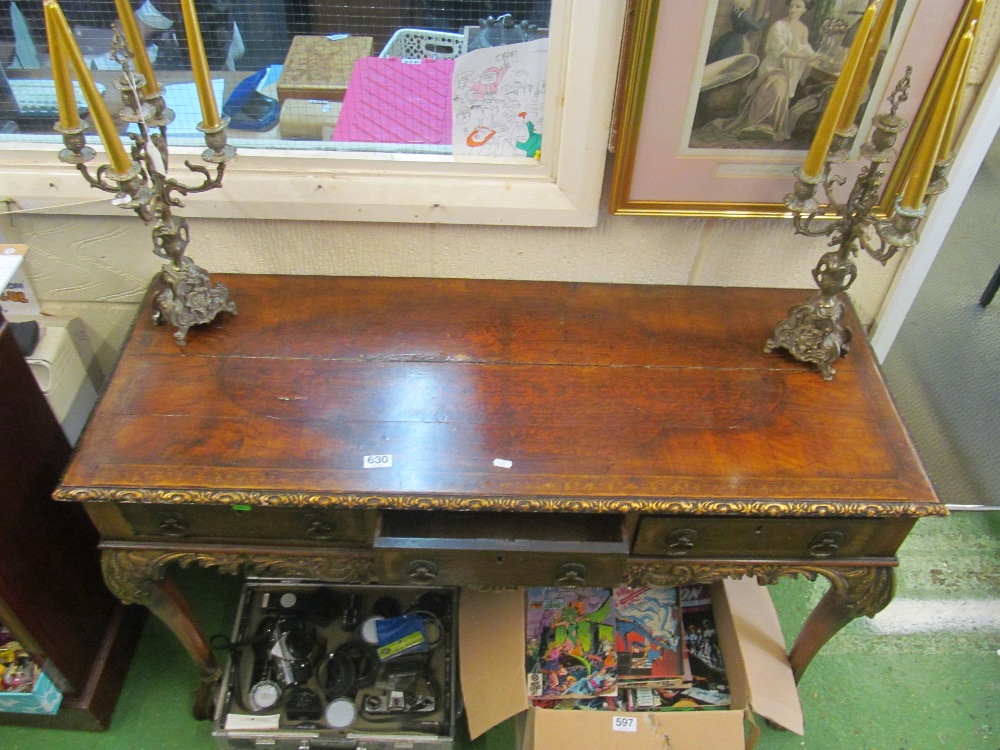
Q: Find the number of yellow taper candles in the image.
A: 8